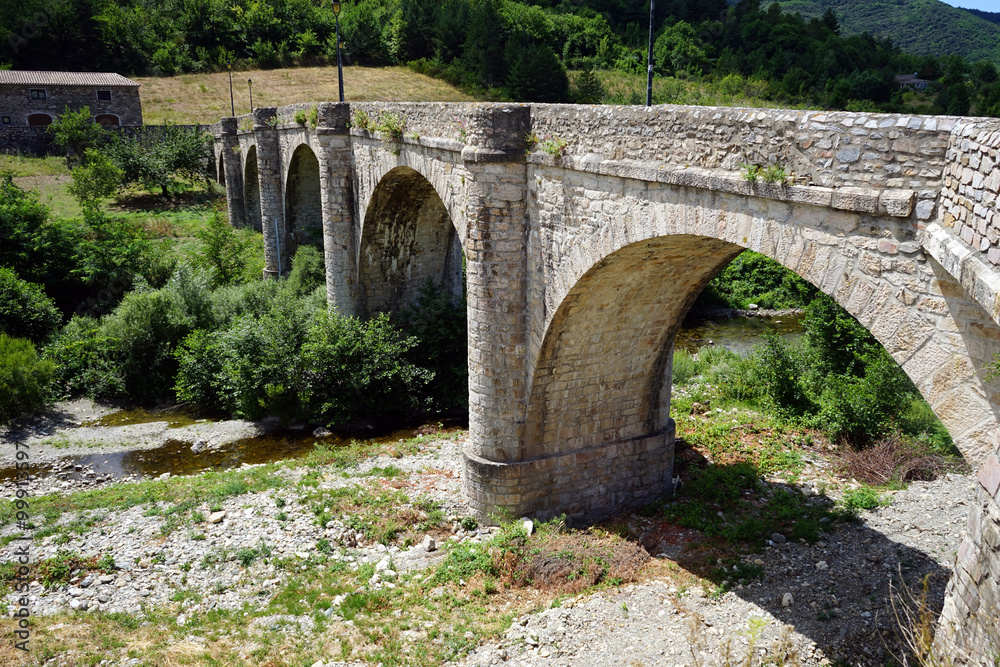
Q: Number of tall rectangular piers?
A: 4